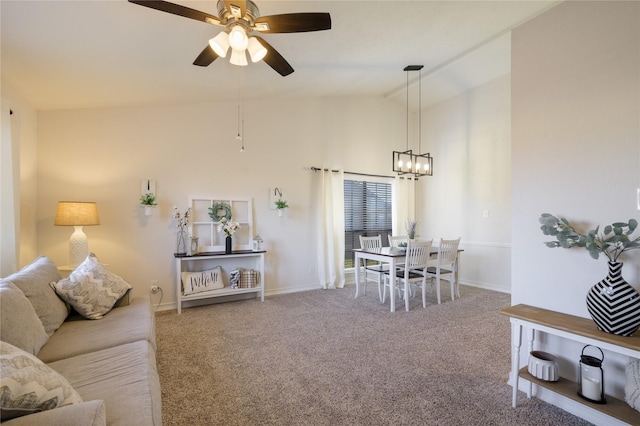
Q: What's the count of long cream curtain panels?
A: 2